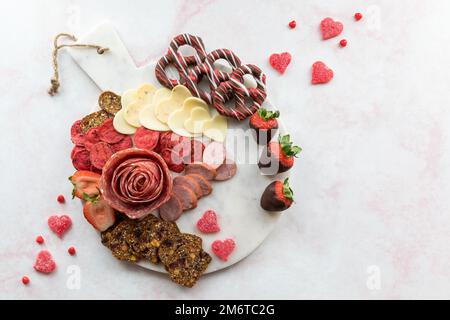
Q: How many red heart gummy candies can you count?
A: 7